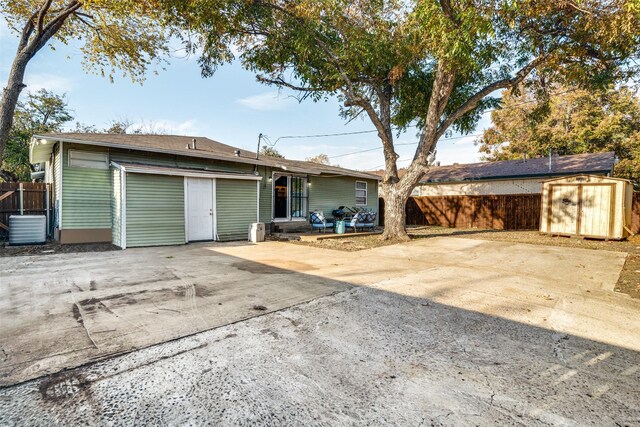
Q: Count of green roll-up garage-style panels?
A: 2